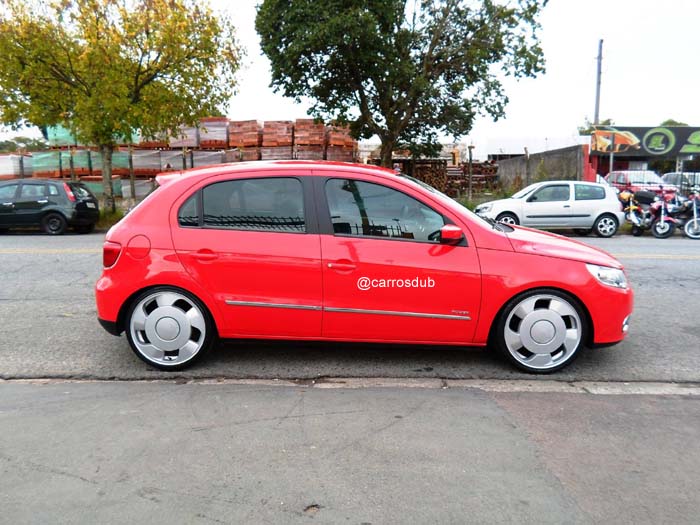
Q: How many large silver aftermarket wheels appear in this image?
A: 2